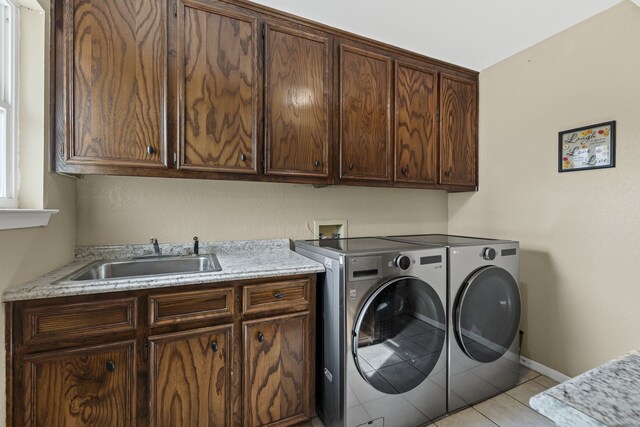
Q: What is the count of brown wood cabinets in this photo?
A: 9